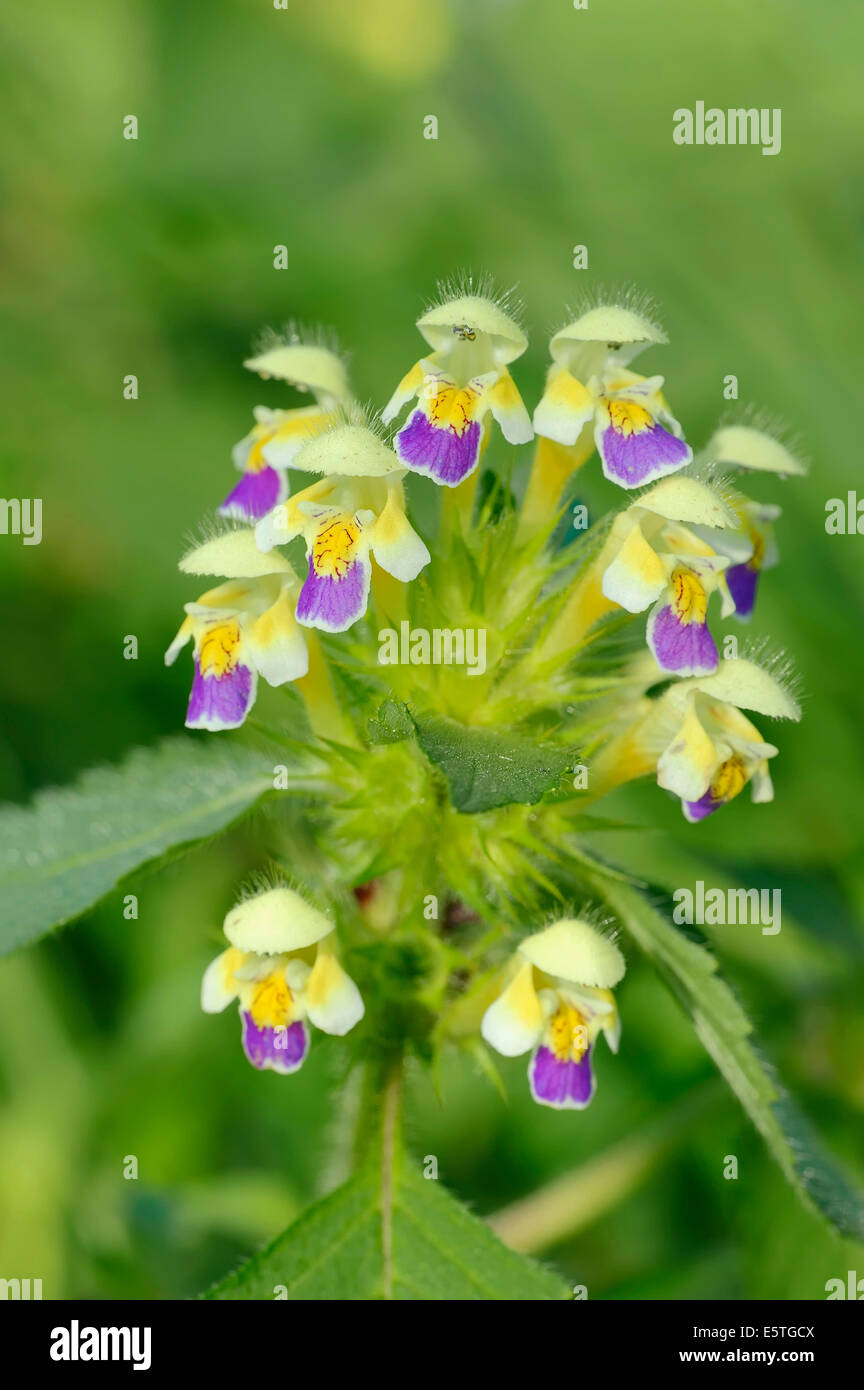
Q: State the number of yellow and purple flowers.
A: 10